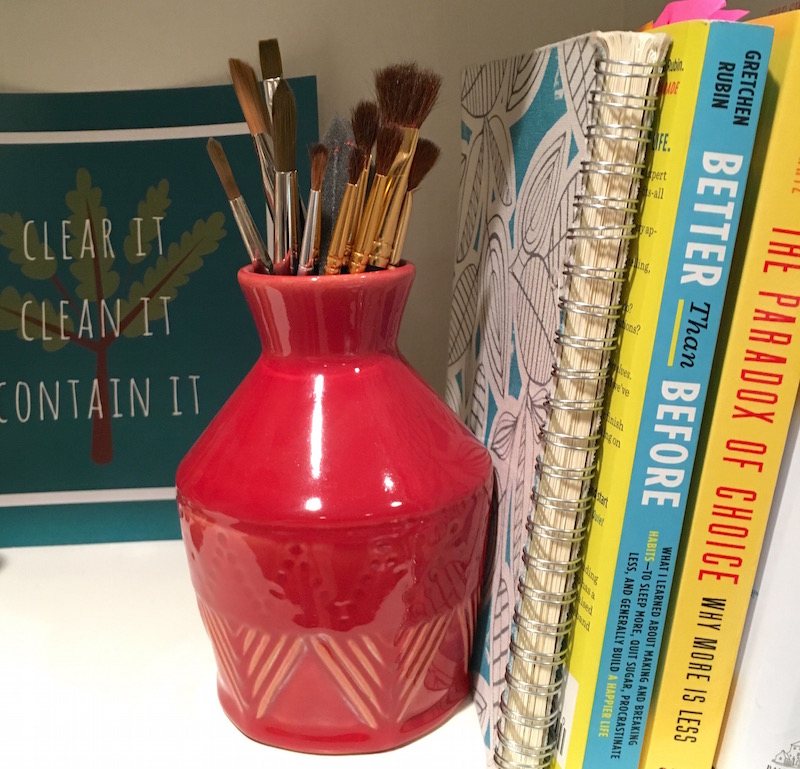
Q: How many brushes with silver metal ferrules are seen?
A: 5